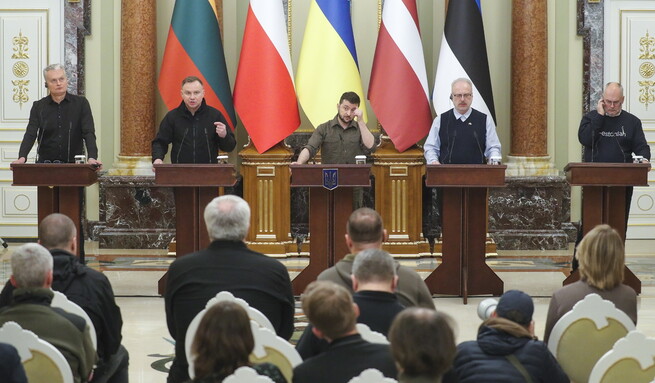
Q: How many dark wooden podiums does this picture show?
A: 5